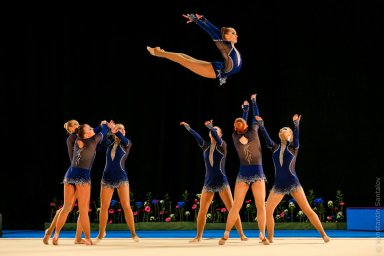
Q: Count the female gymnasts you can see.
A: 7